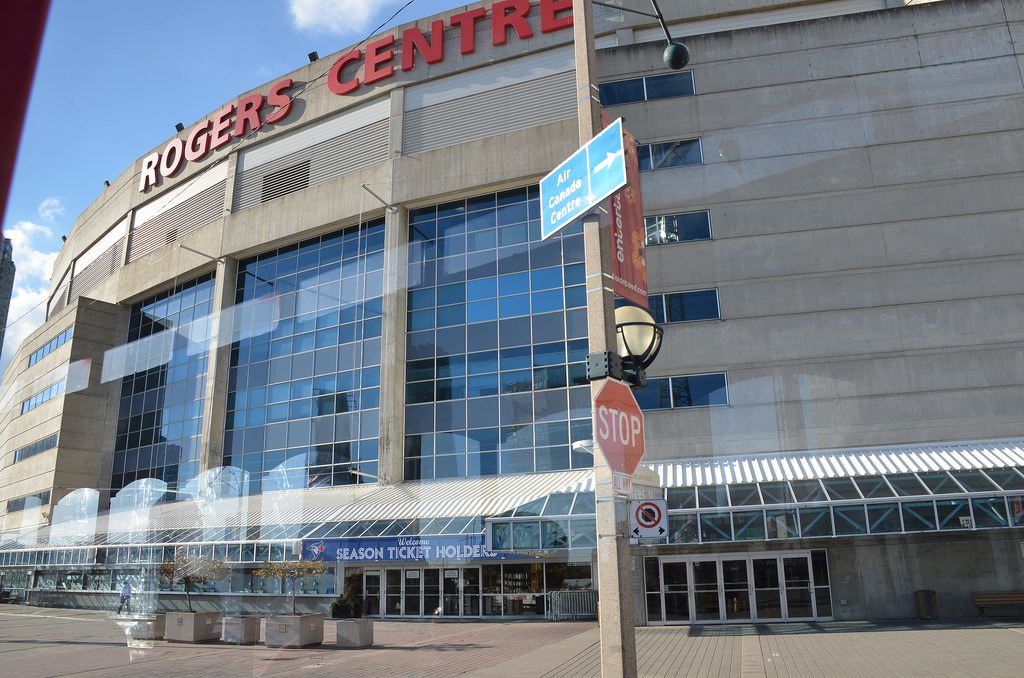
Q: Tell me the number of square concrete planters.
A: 5